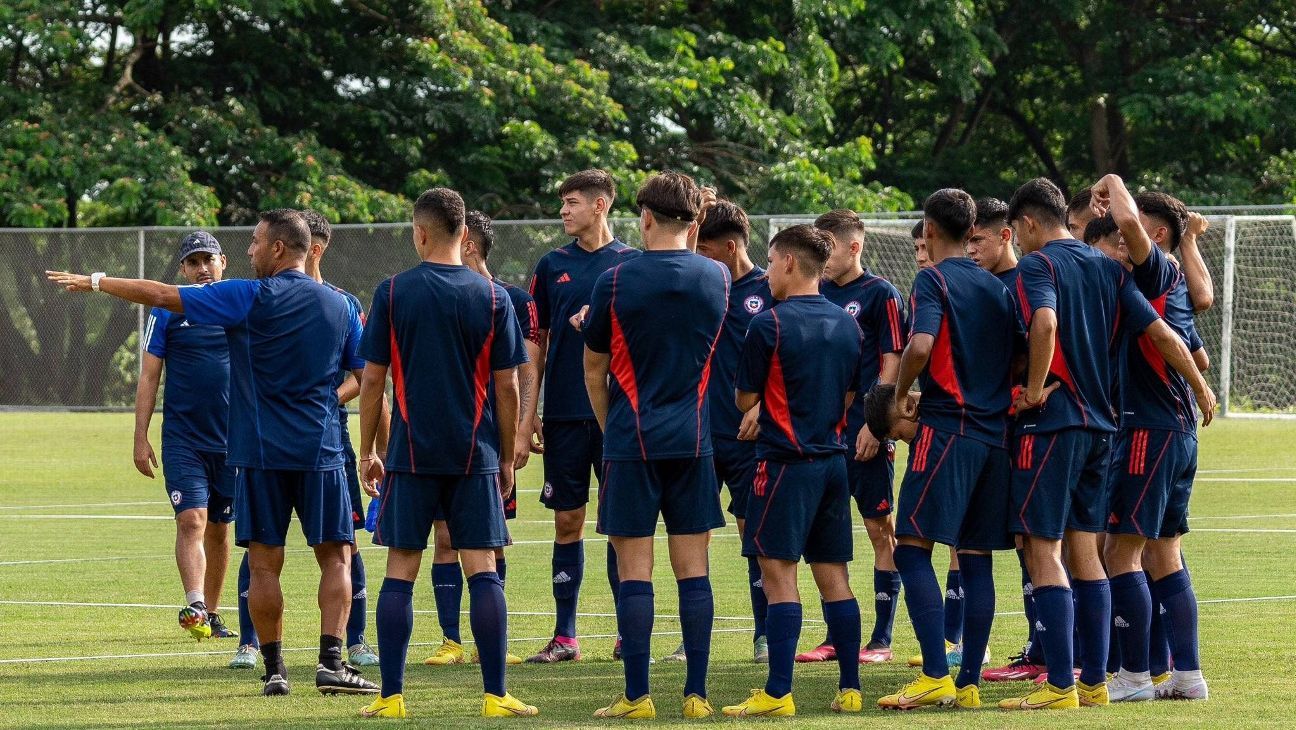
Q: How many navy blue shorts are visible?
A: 13